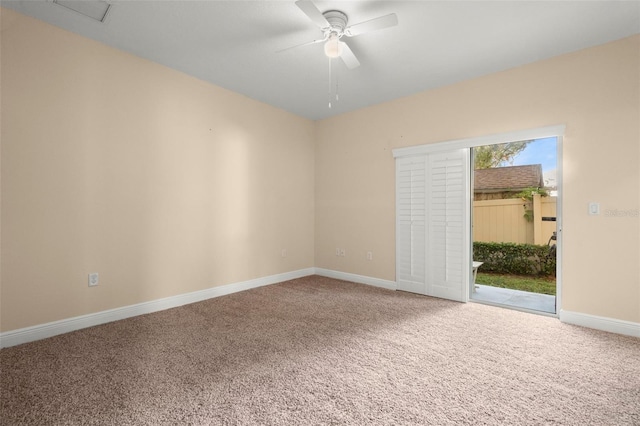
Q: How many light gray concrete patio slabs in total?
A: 1